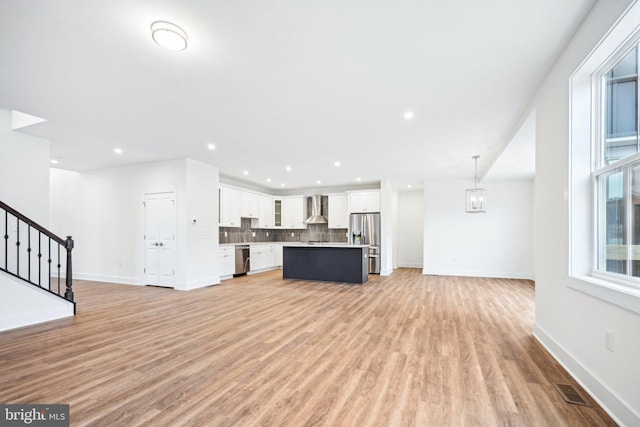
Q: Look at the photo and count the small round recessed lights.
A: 12